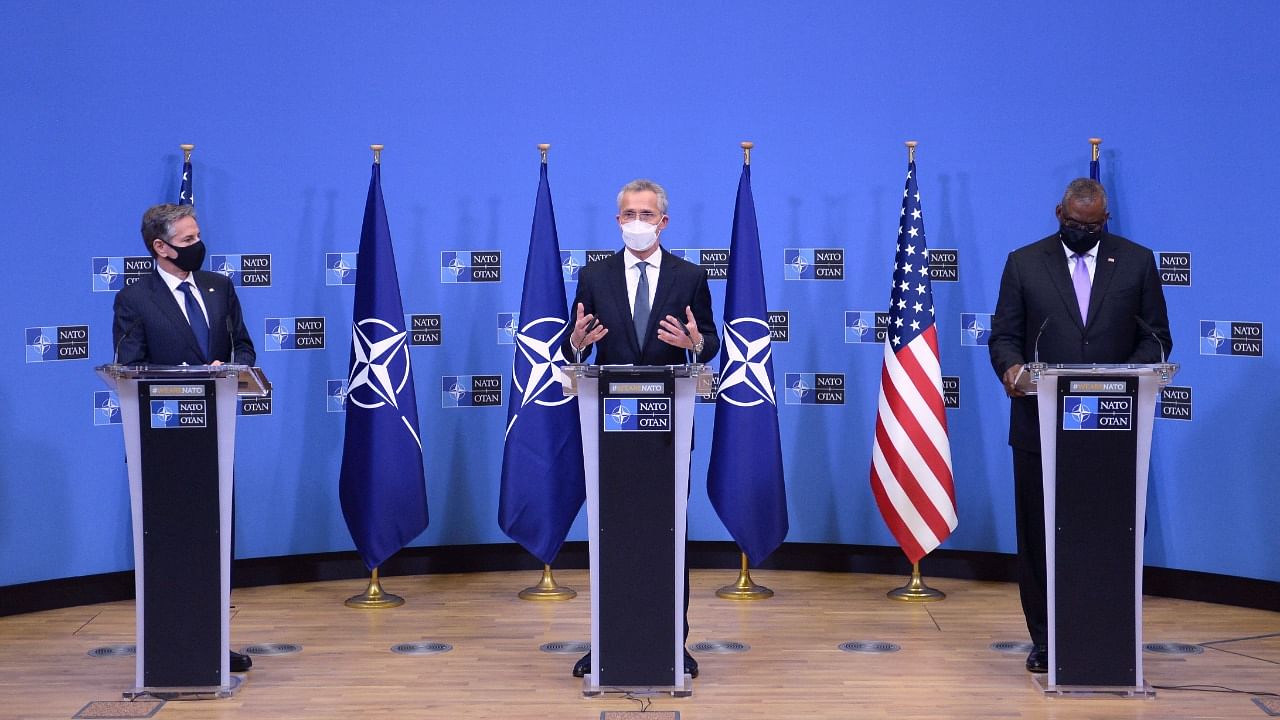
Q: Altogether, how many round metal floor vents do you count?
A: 8